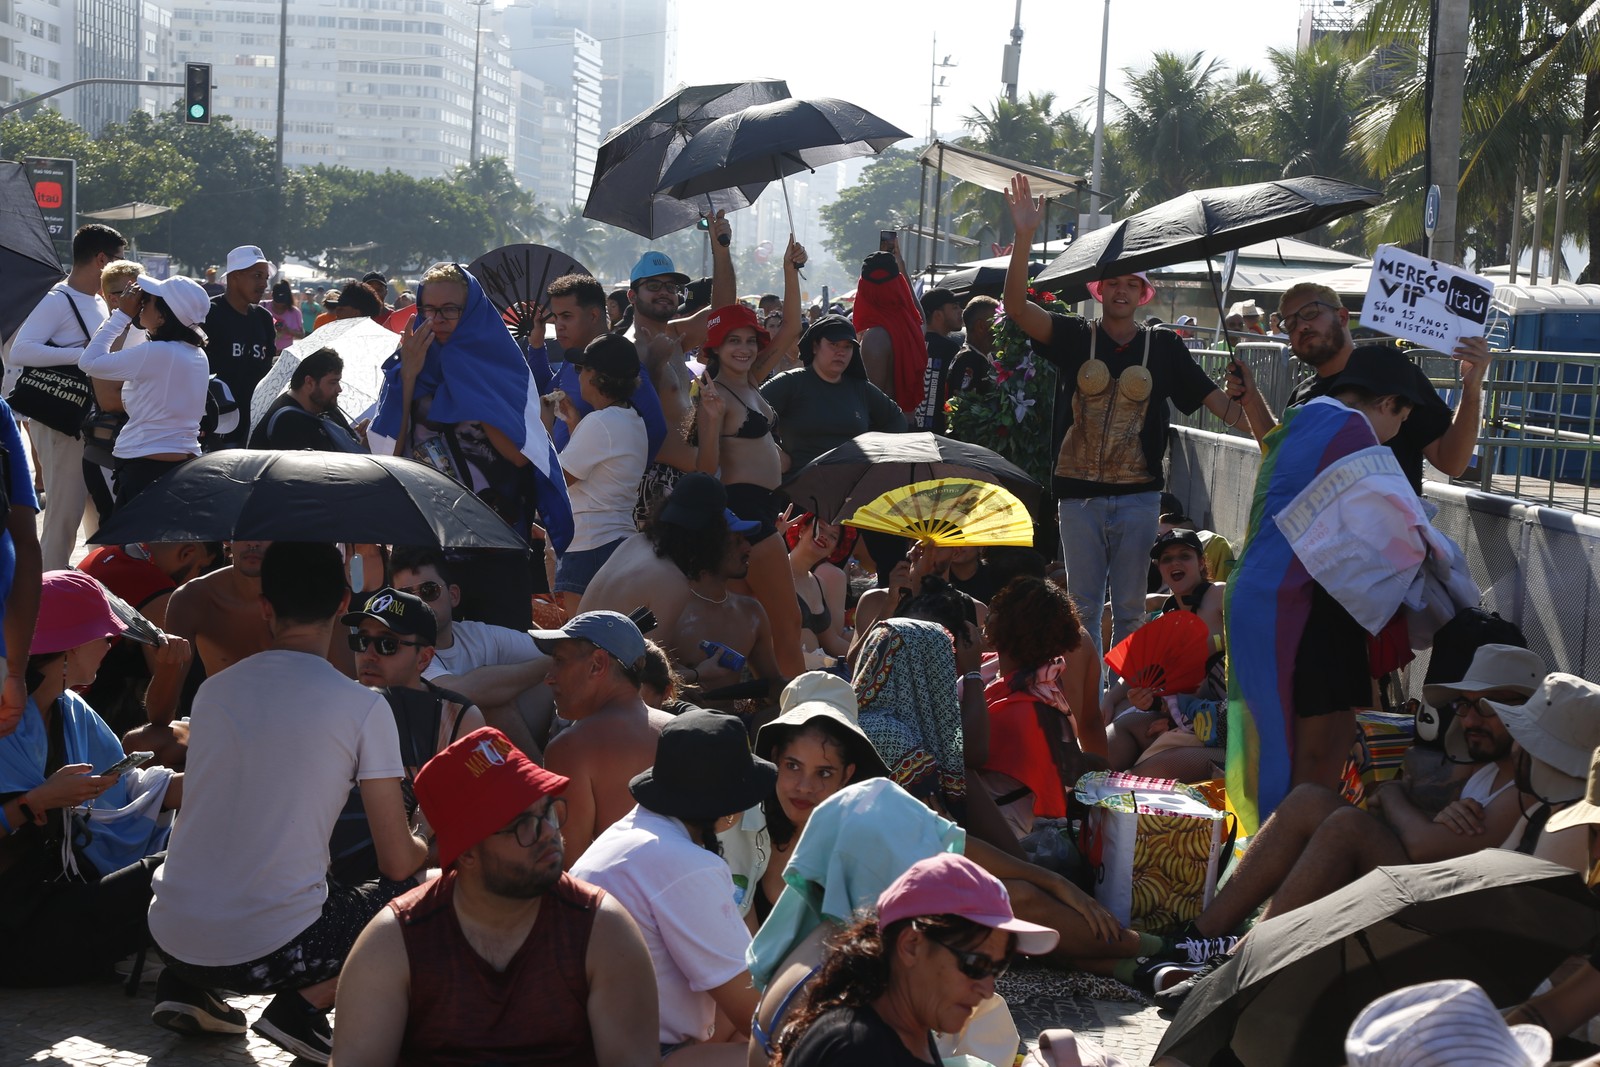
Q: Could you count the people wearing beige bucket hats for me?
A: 4